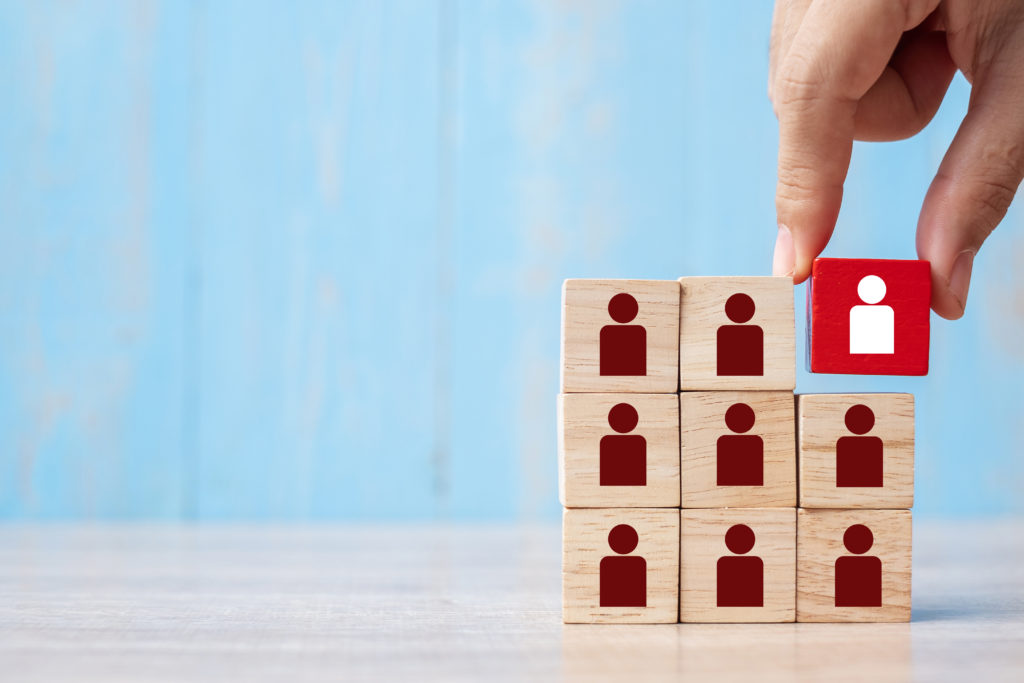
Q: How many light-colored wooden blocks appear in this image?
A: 8